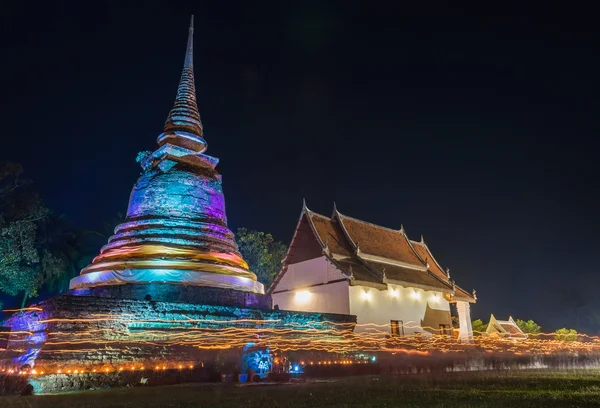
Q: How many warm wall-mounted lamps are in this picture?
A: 5